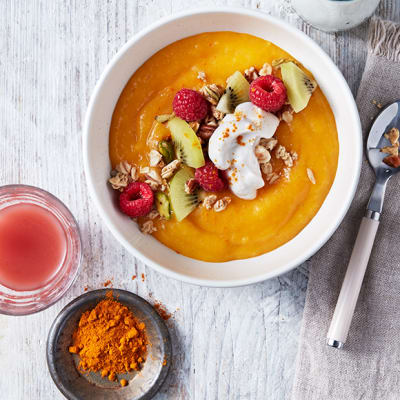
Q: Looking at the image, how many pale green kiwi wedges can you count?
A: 4